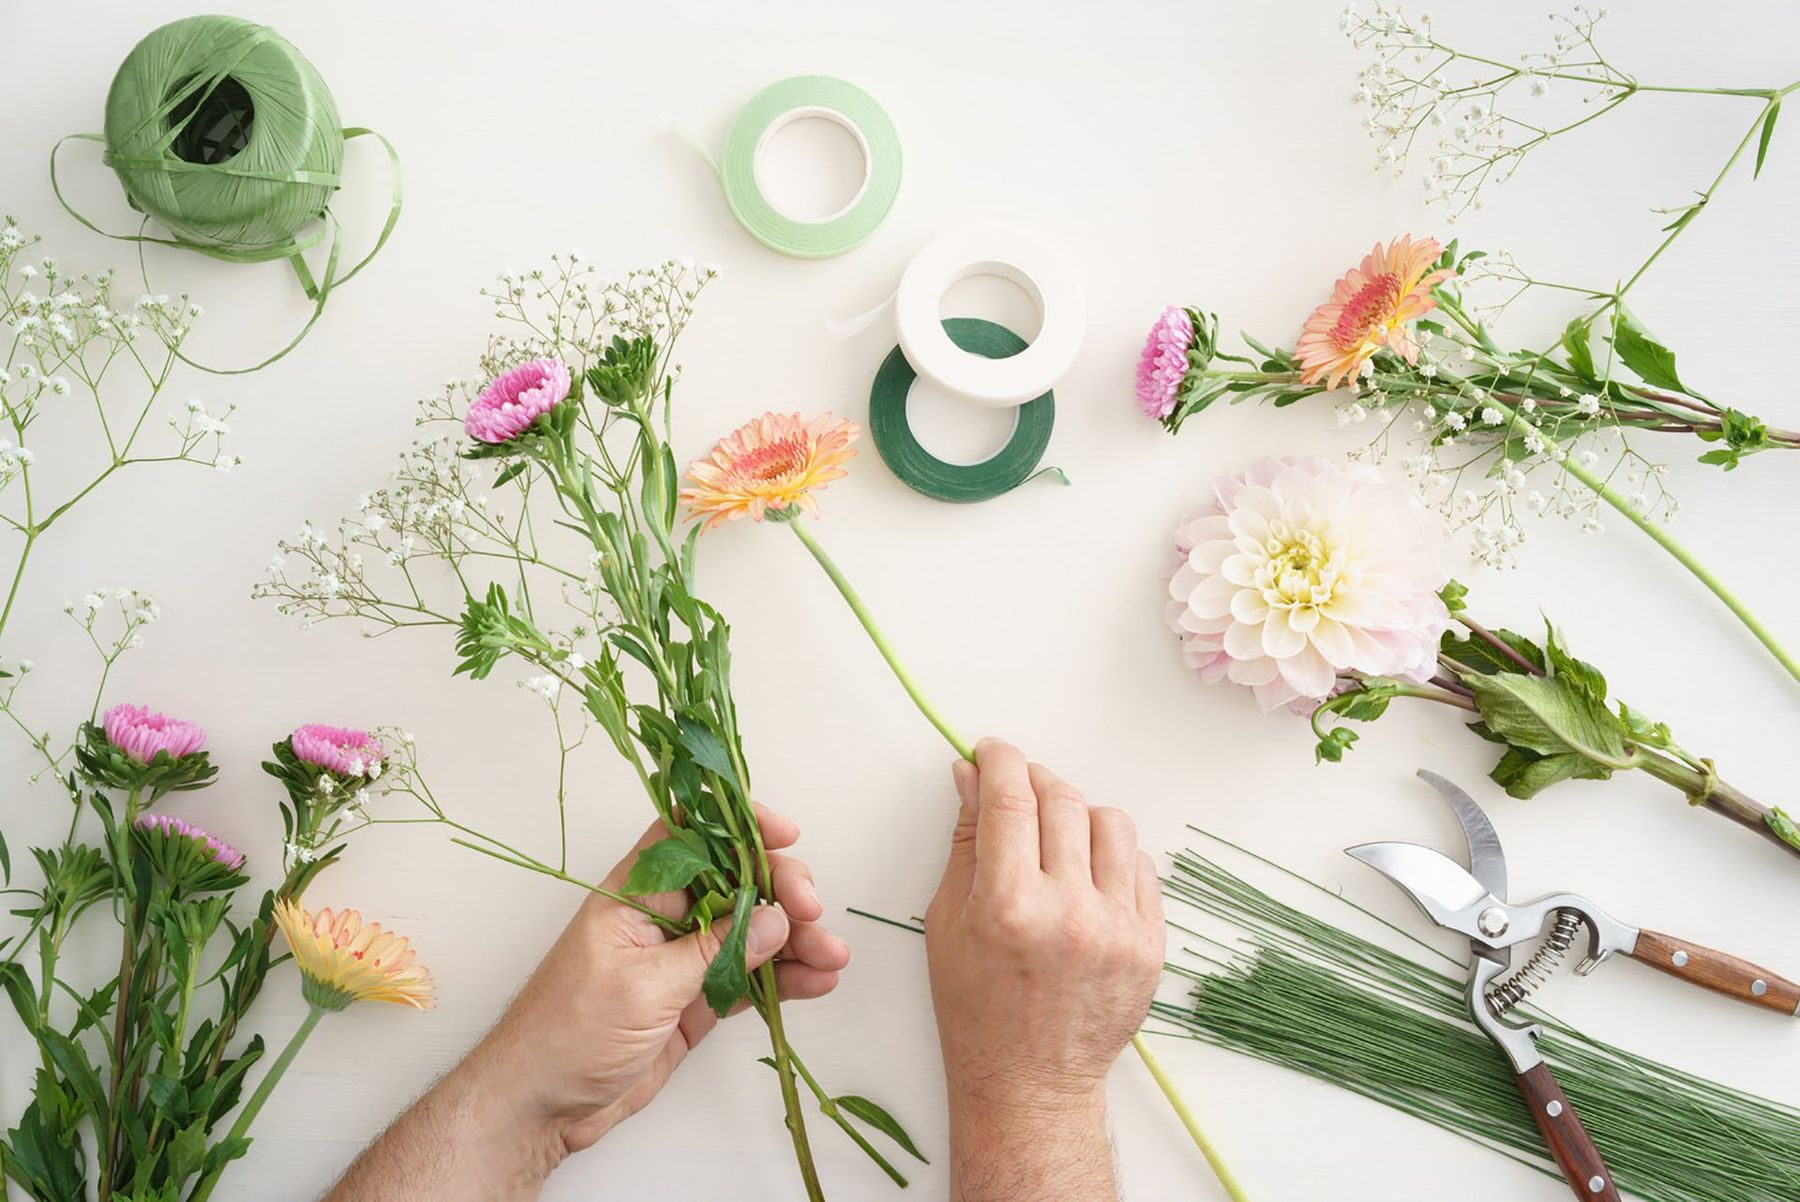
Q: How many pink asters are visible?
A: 5